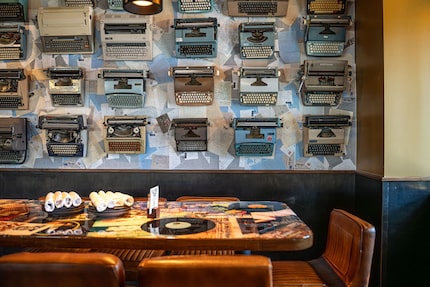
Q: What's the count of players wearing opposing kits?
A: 0